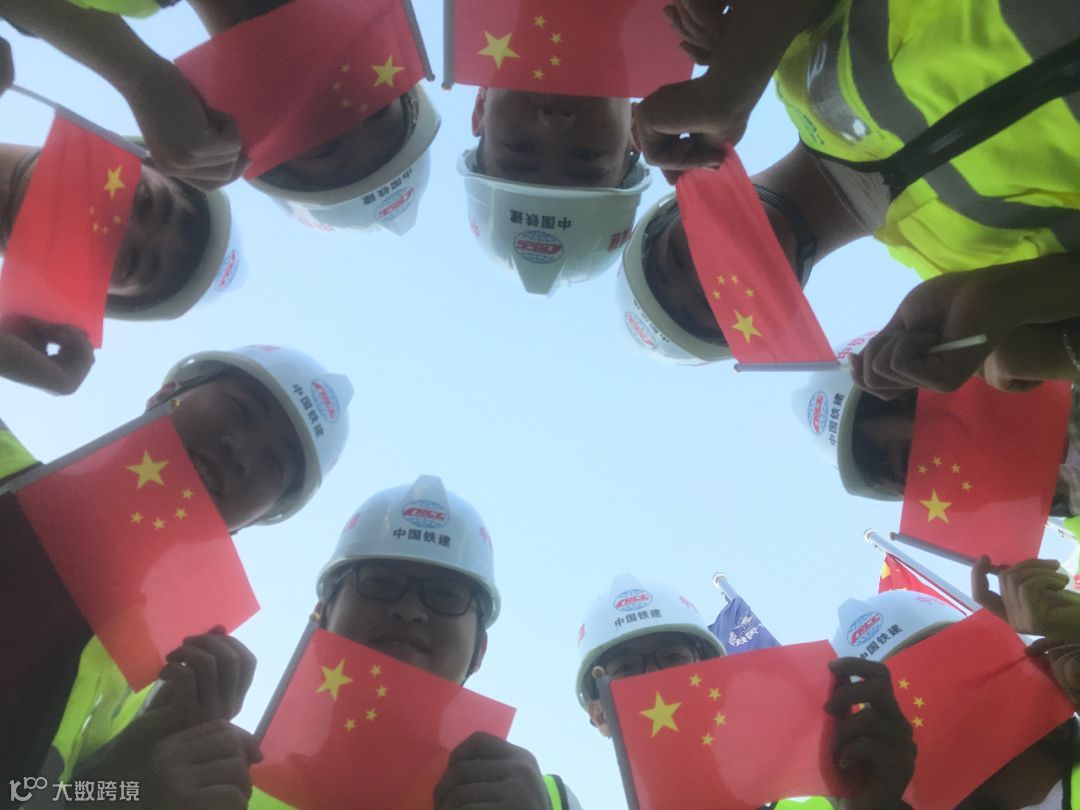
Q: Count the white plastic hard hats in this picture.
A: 9